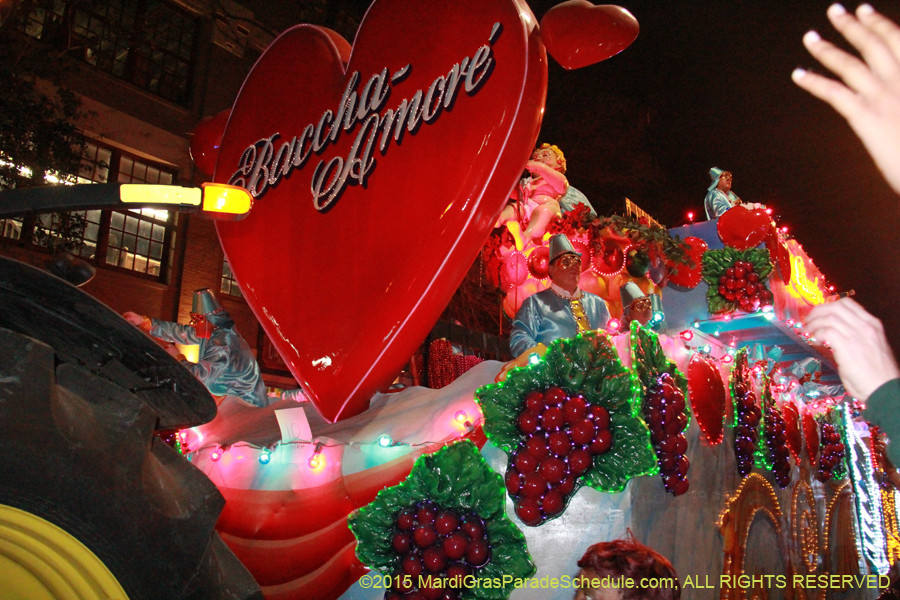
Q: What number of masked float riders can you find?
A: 4